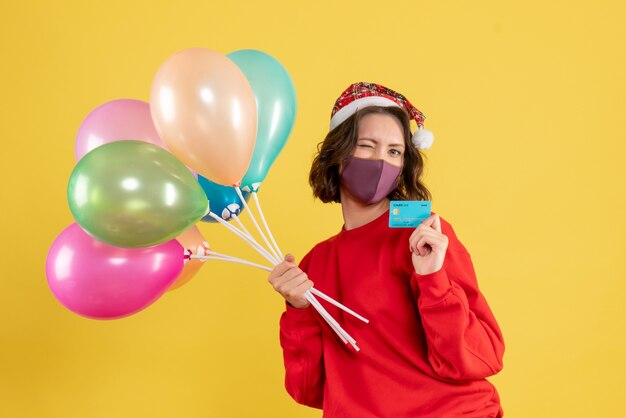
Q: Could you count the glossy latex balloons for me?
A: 7